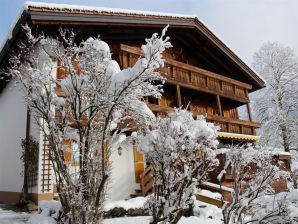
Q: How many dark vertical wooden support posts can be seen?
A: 3